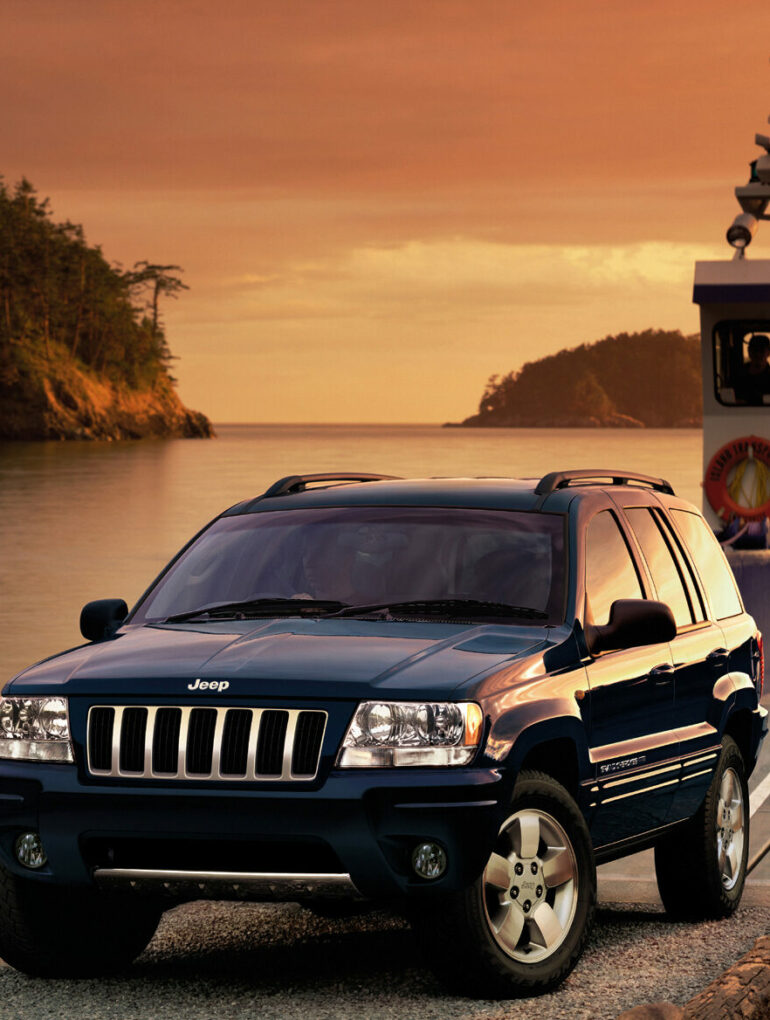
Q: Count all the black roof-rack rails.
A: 2